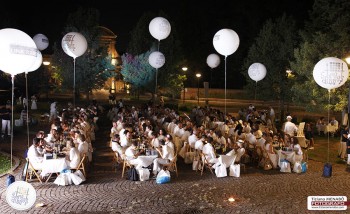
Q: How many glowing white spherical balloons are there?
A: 10